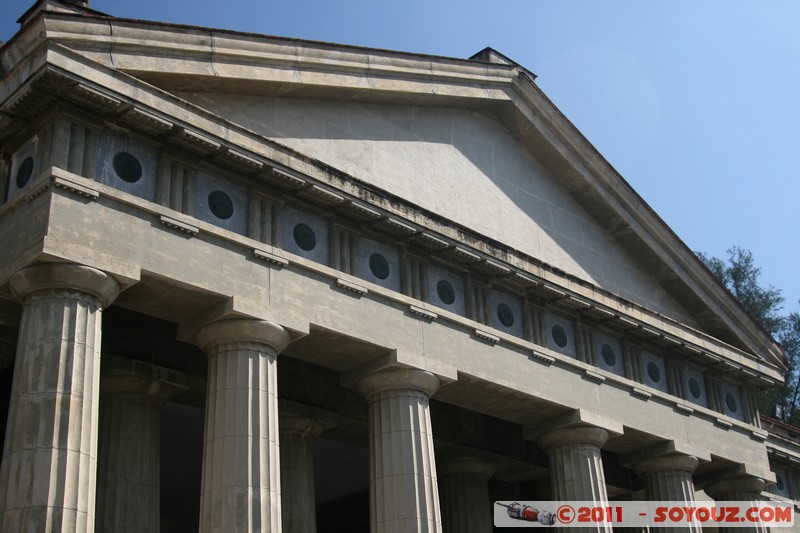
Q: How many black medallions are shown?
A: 13